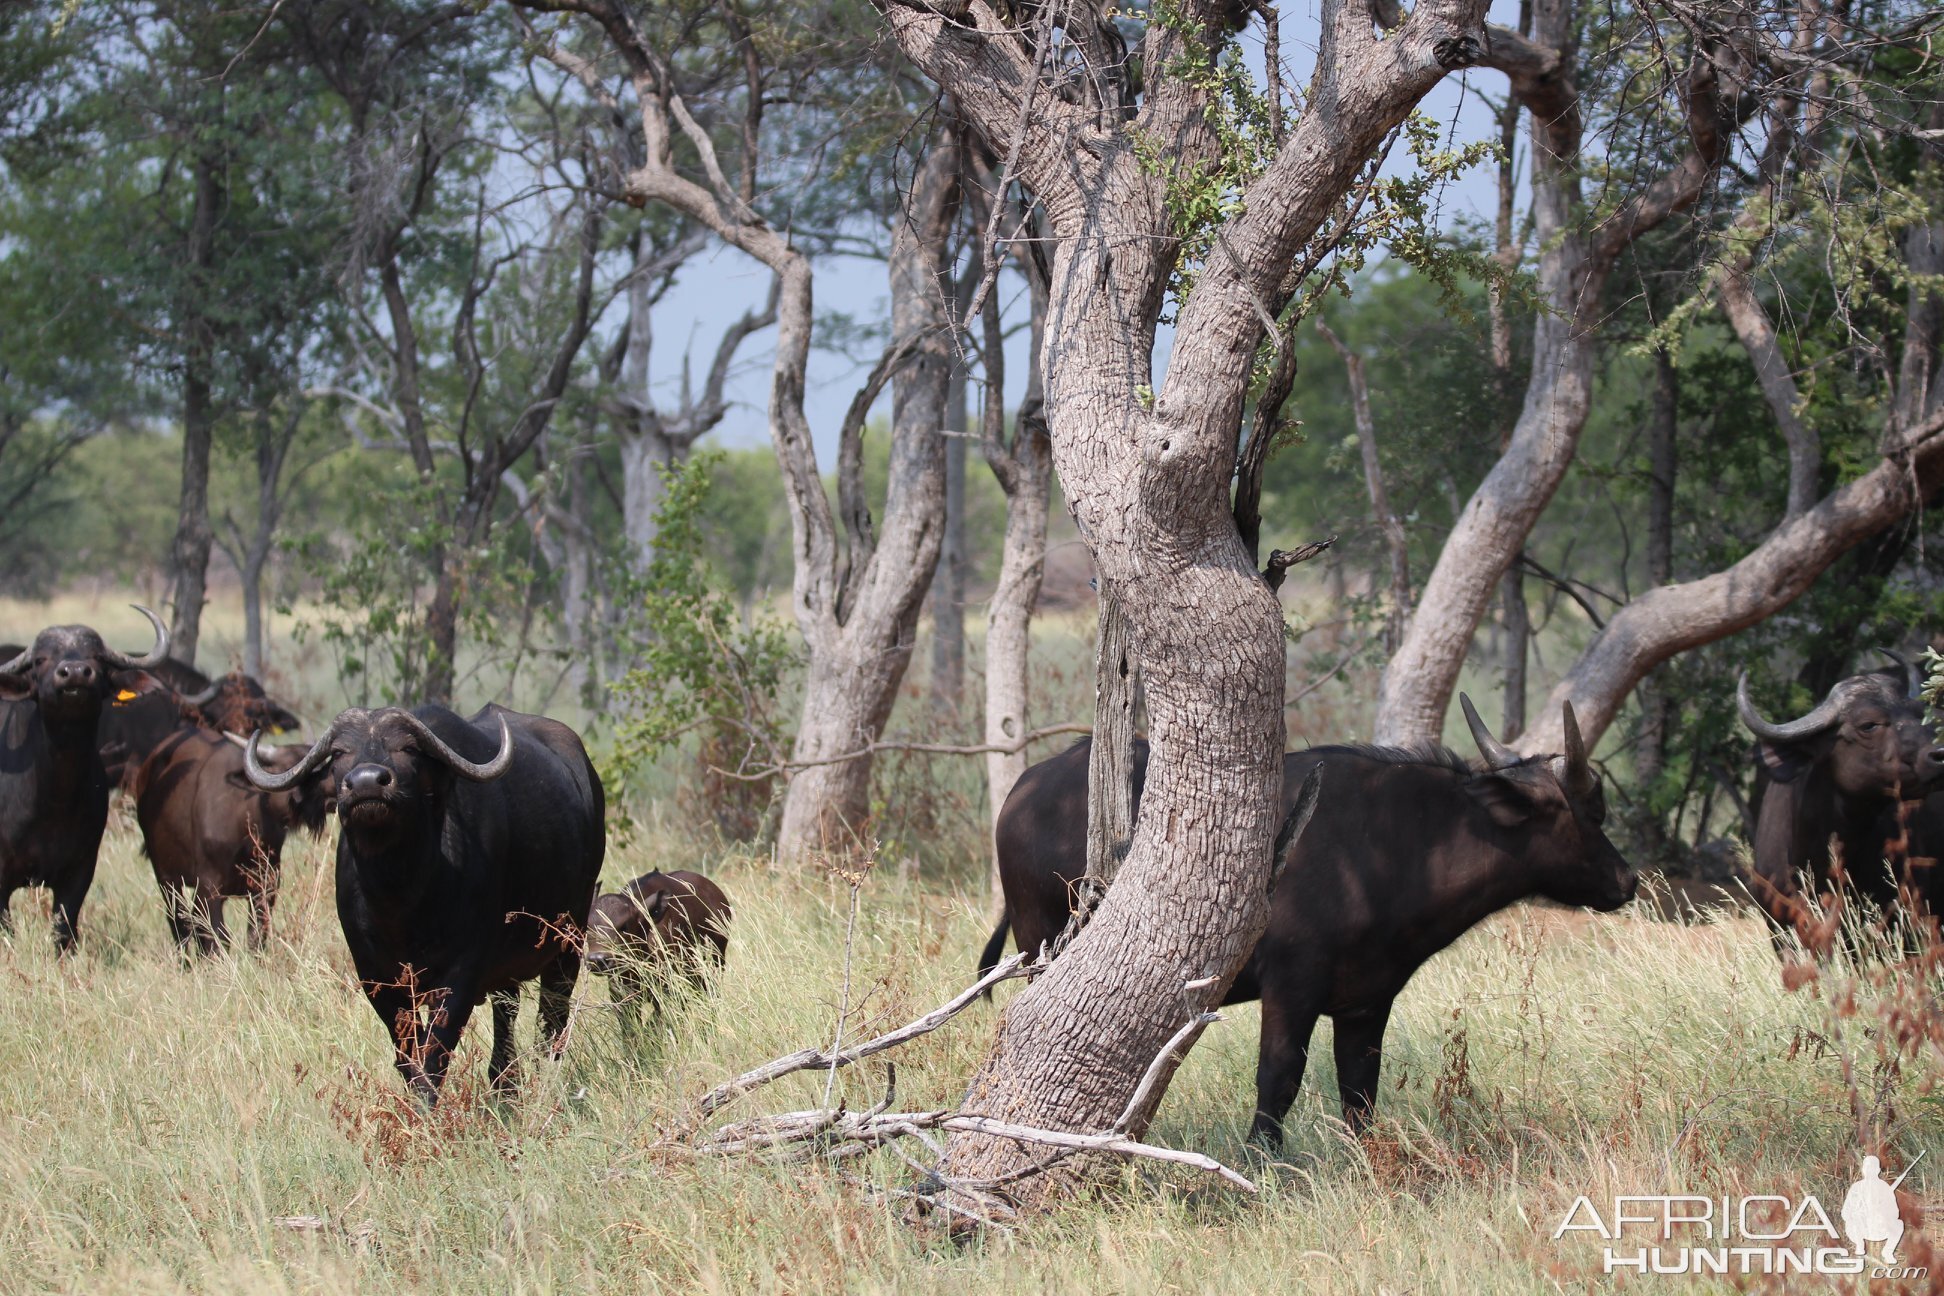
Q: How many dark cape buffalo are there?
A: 7